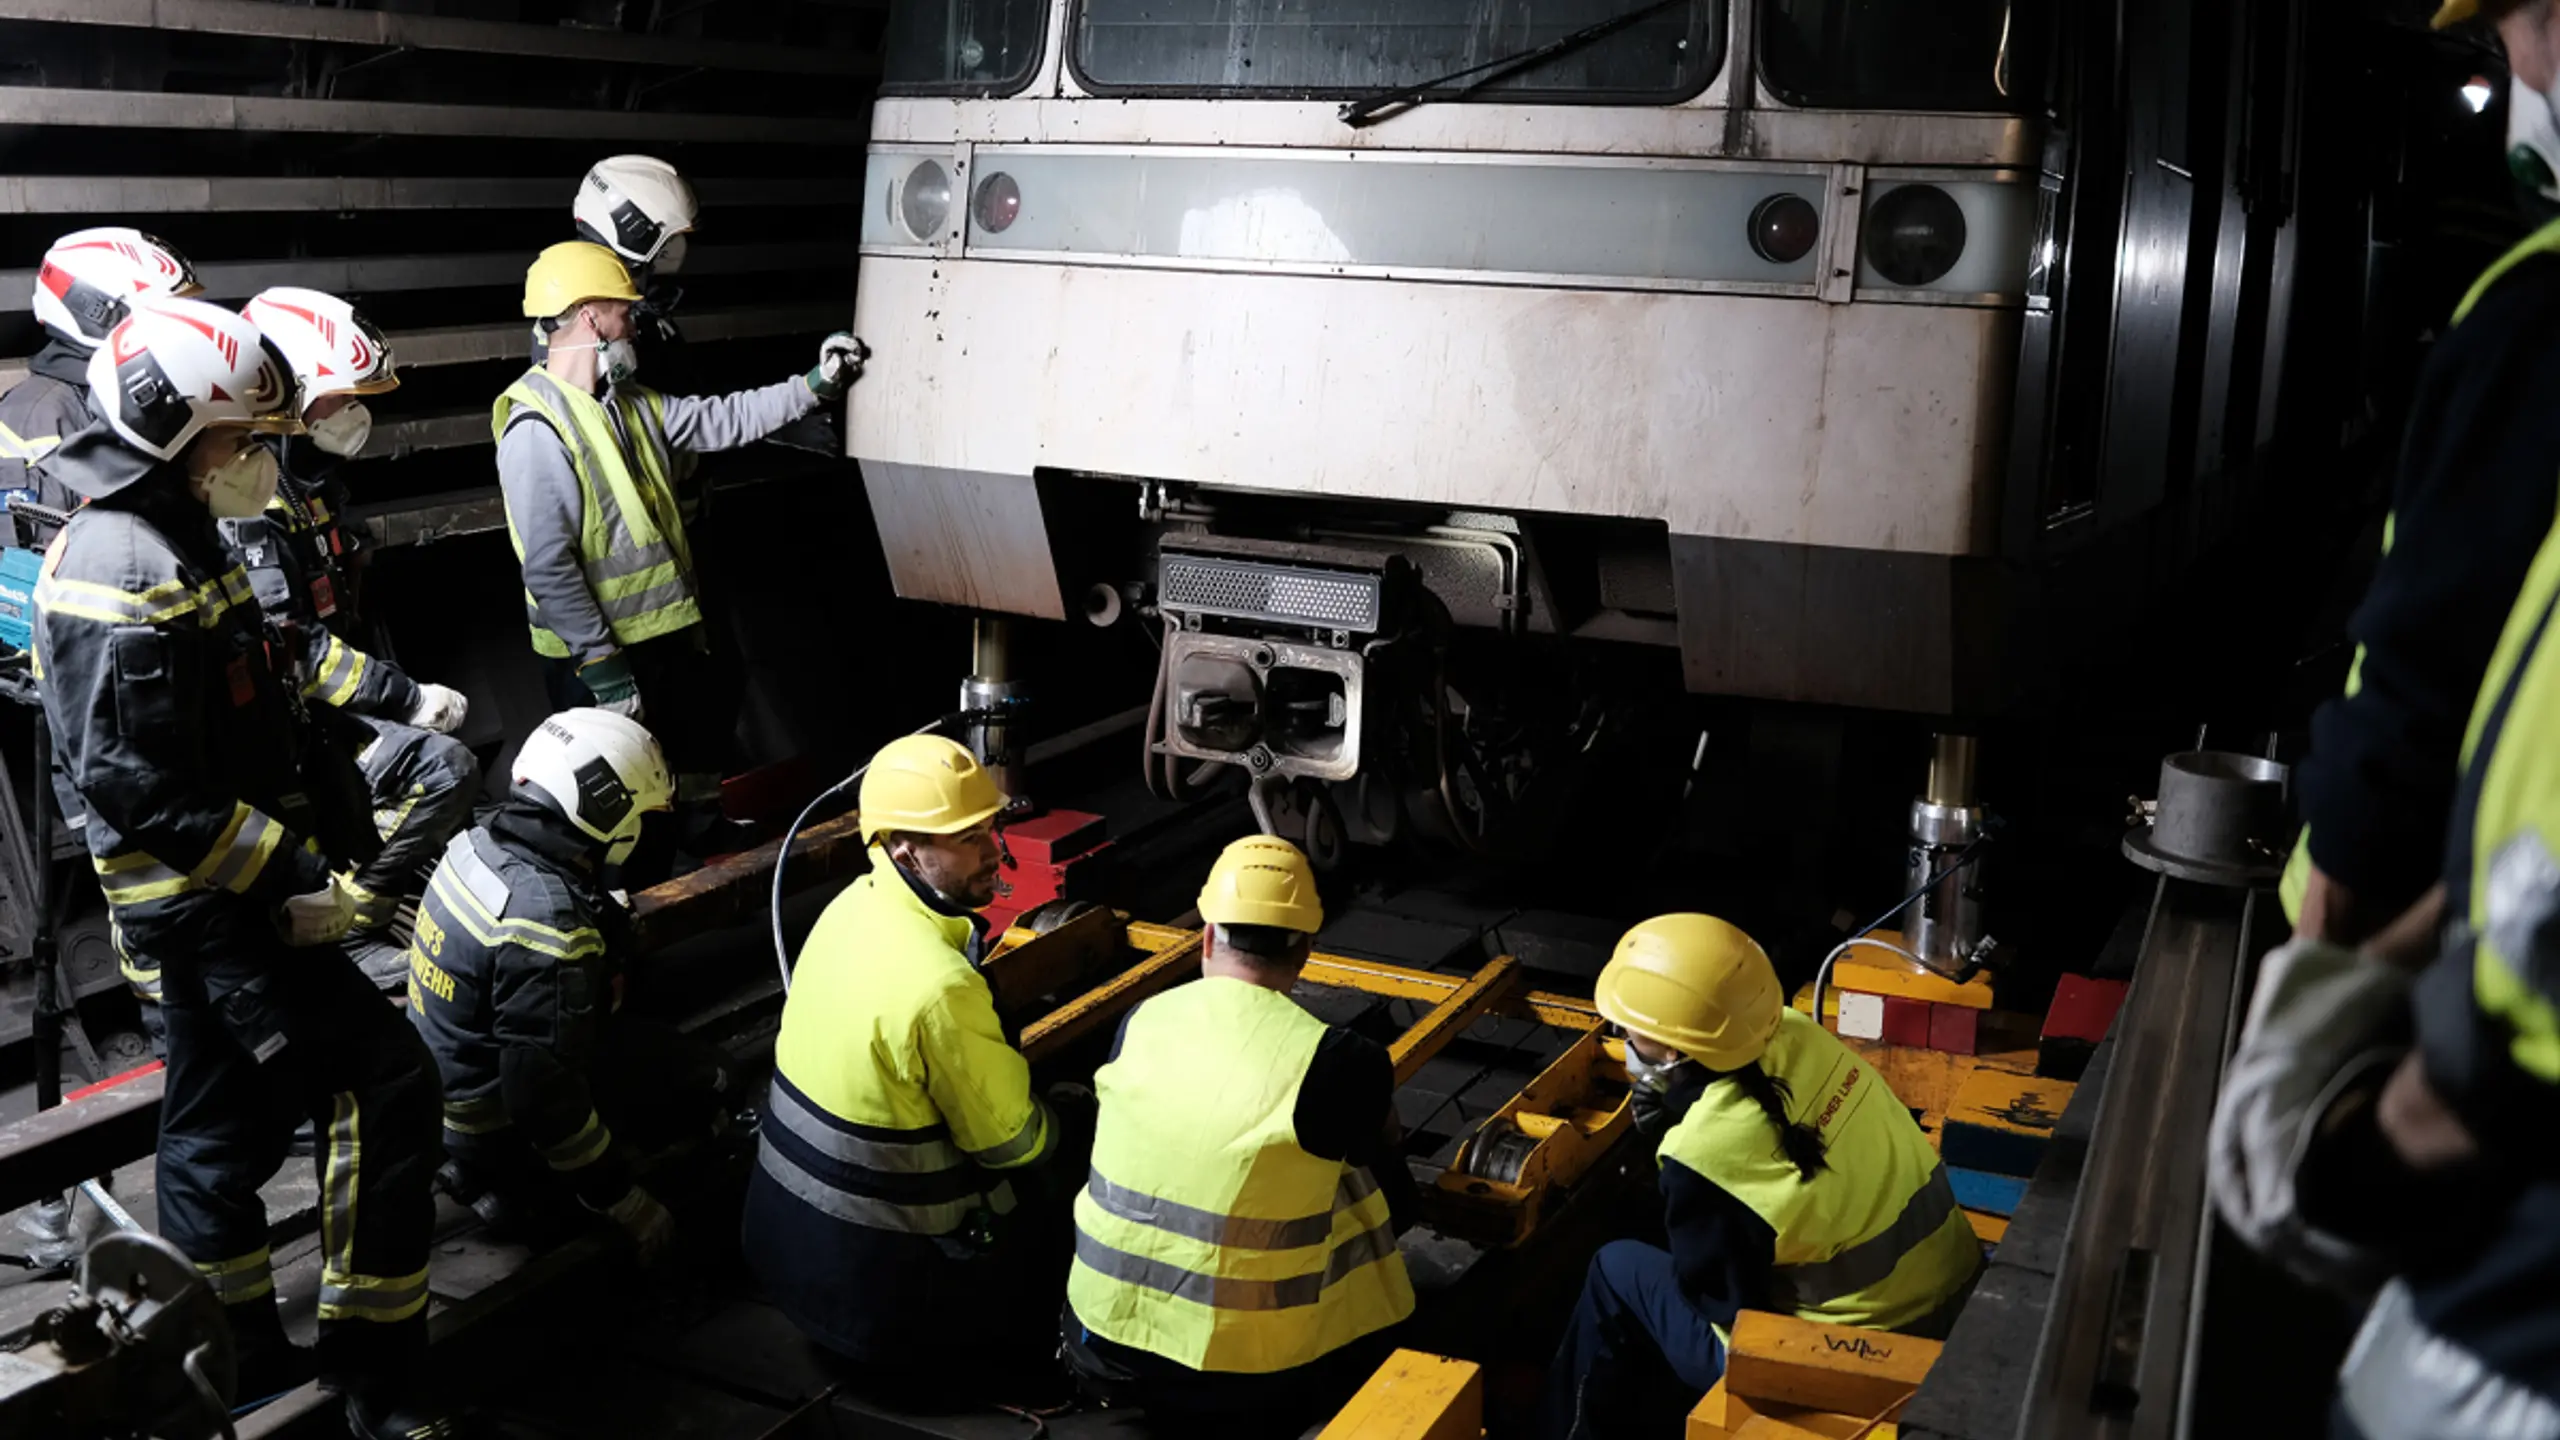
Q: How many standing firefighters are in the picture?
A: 4